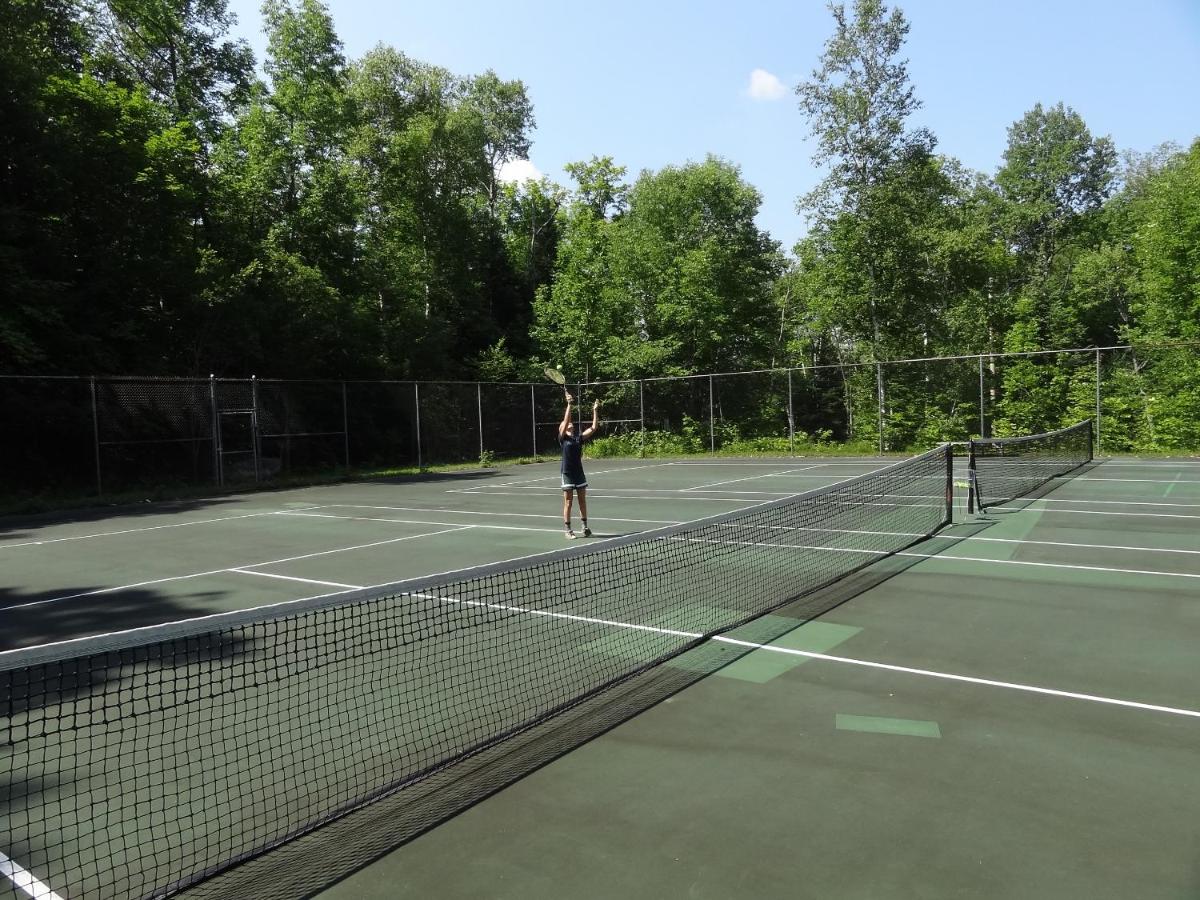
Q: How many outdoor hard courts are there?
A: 2